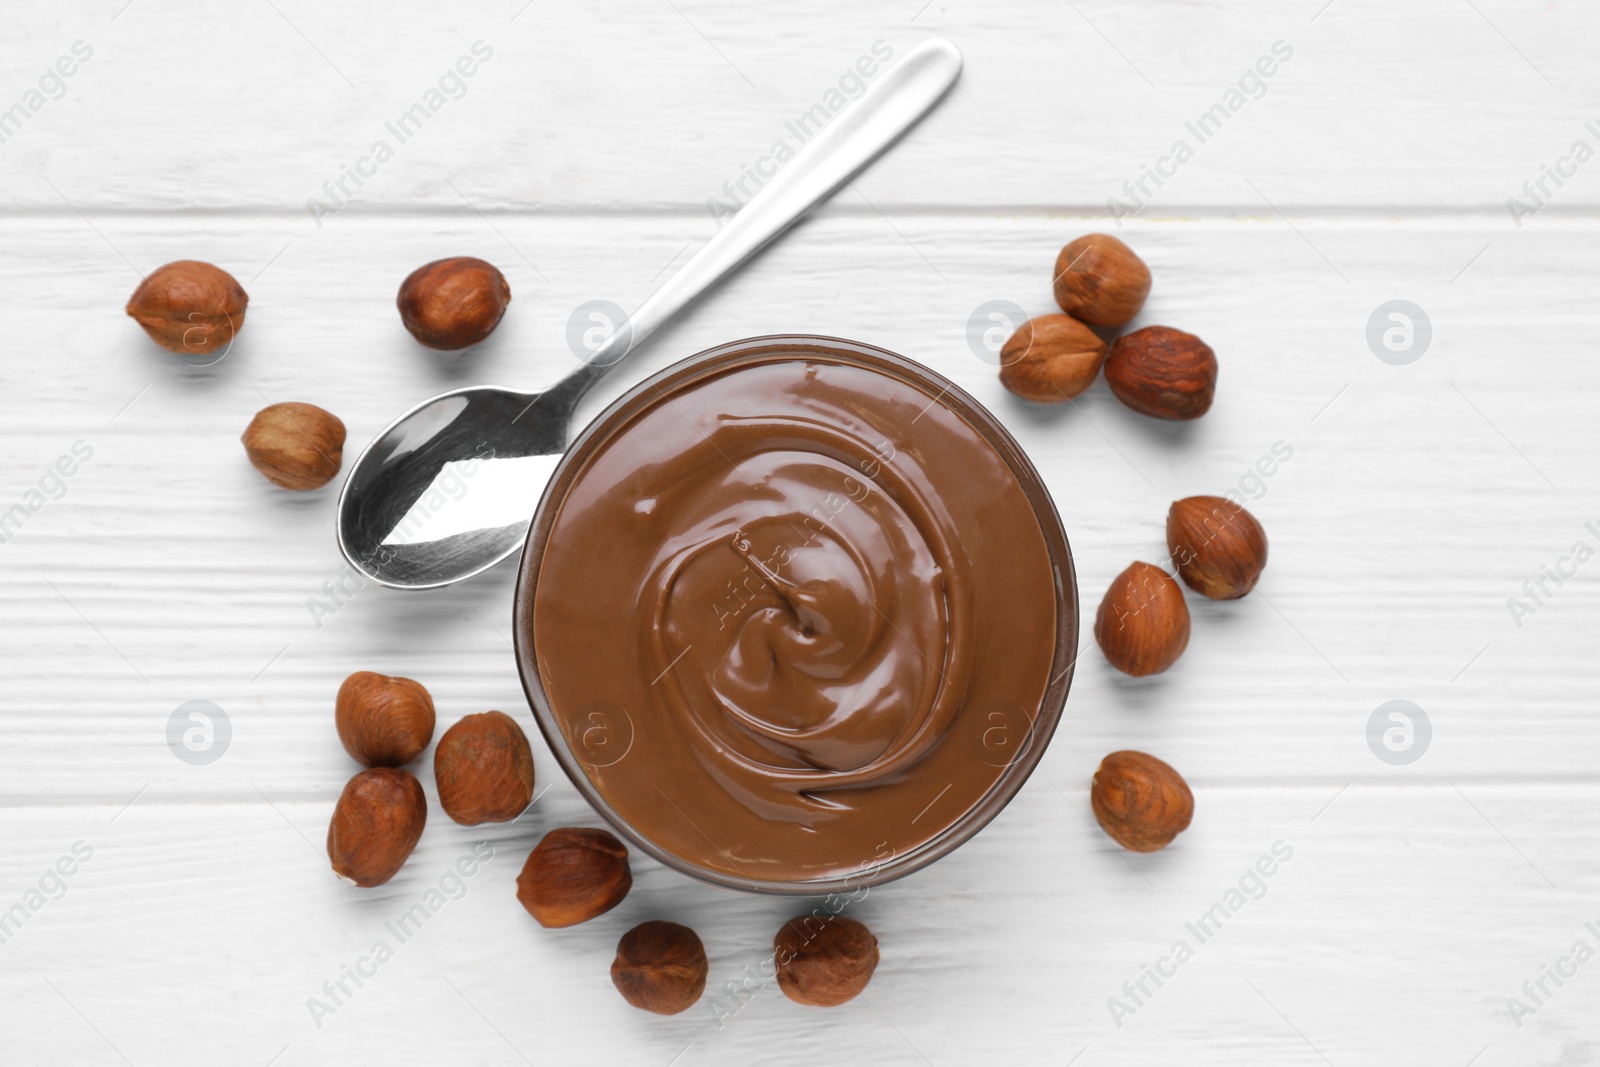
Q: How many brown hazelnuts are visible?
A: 15